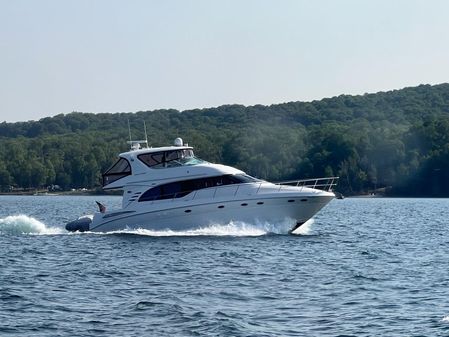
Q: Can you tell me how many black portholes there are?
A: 6